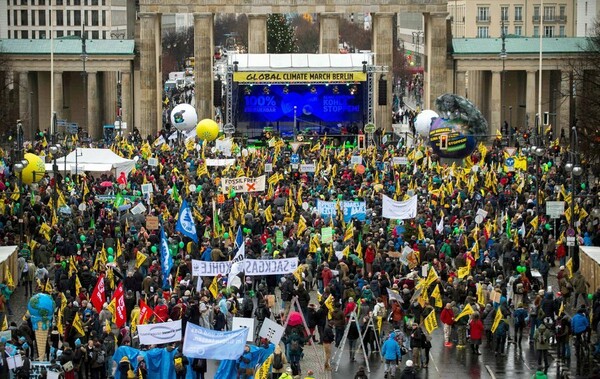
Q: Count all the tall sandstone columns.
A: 6